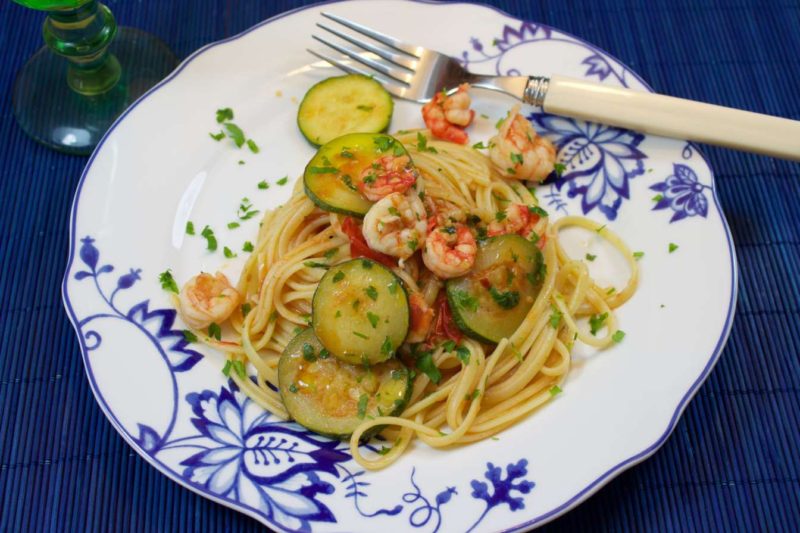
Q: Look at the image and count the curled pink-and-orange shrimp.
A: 7